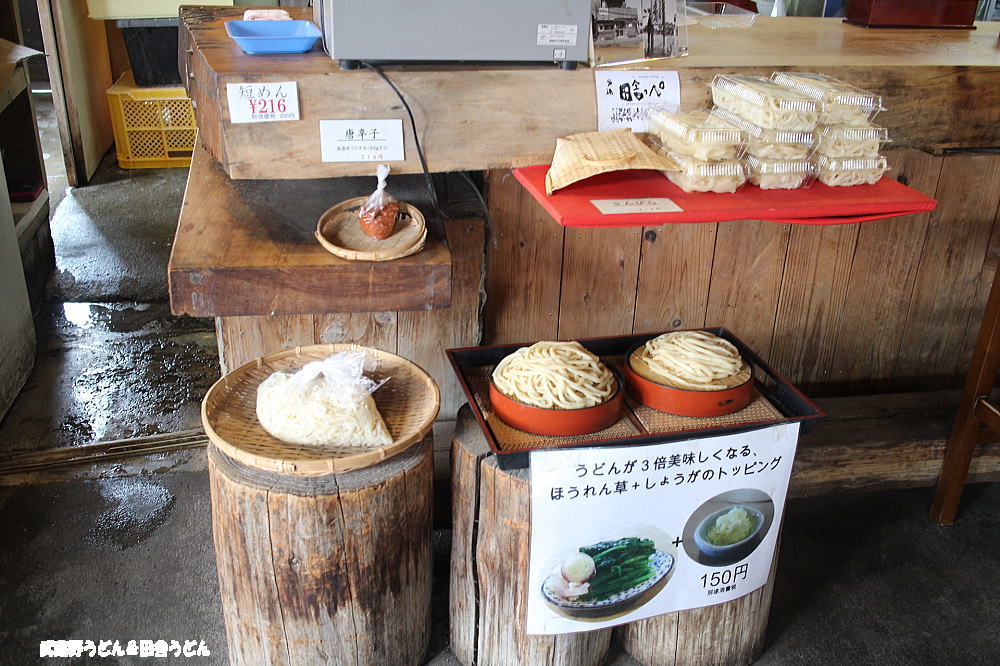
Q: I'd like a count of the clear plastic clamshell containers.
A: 8